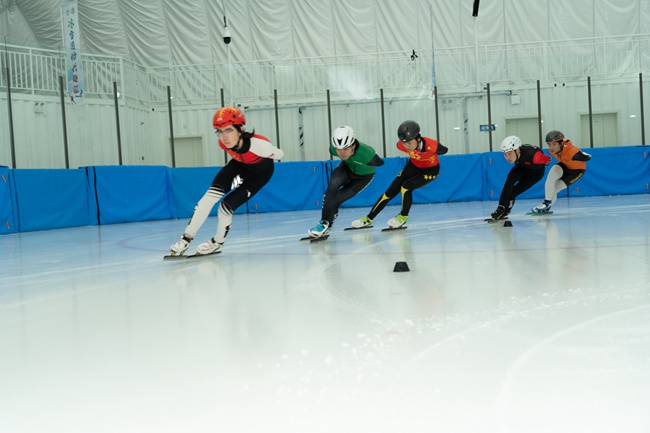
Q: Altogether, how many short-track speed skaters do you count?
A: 5